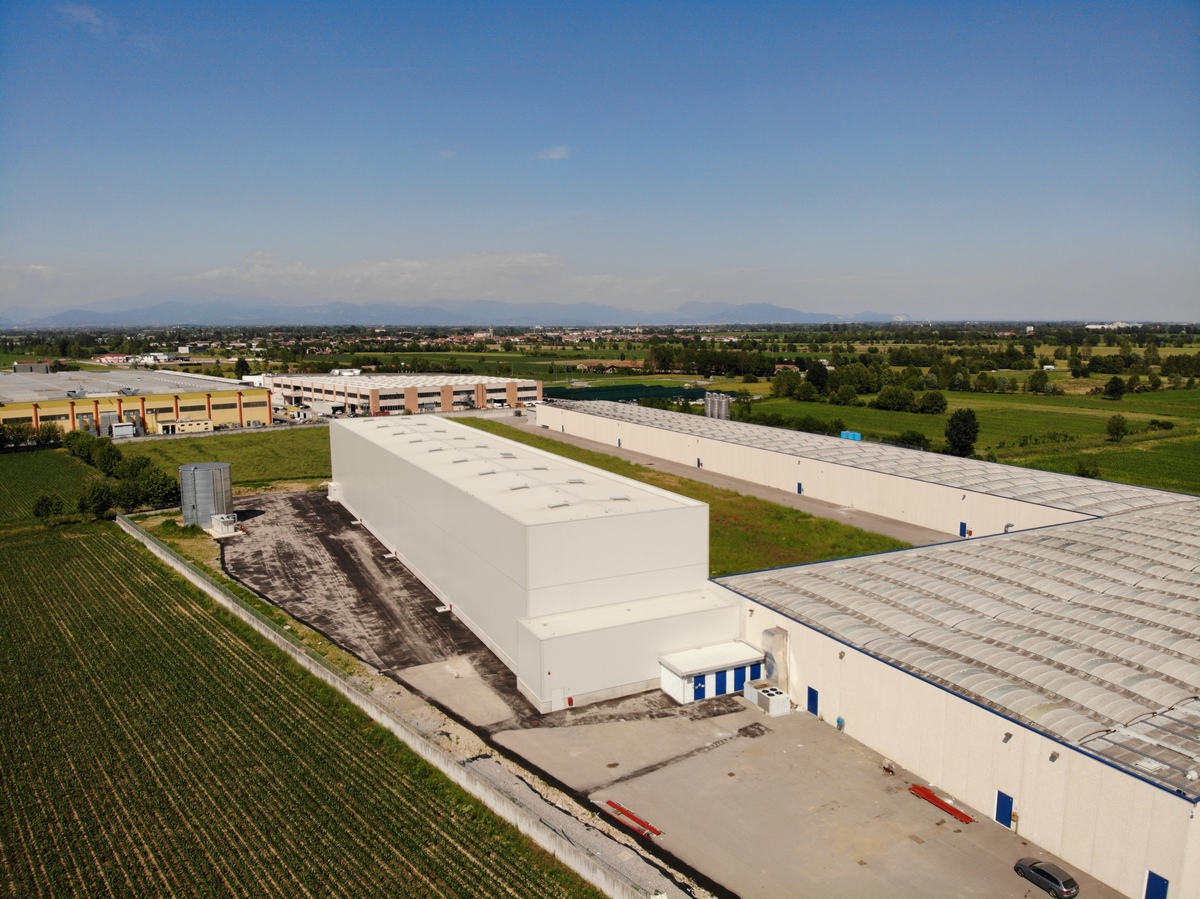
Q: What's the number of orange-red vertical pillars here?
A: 9